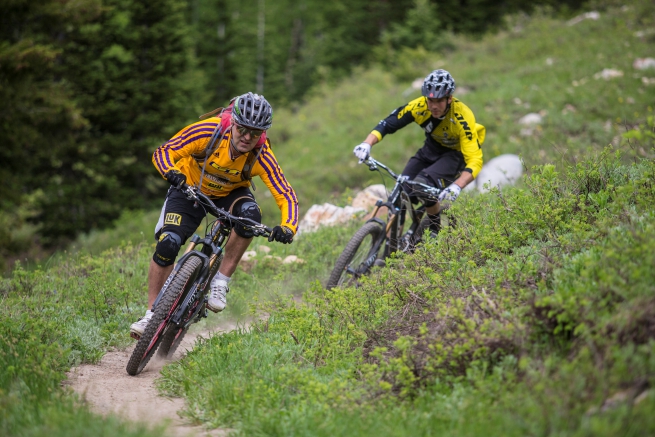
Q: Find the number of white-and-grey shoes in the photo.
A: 2